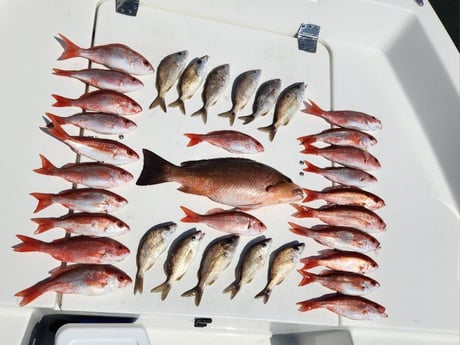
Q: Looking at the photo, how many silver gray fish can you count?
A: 11